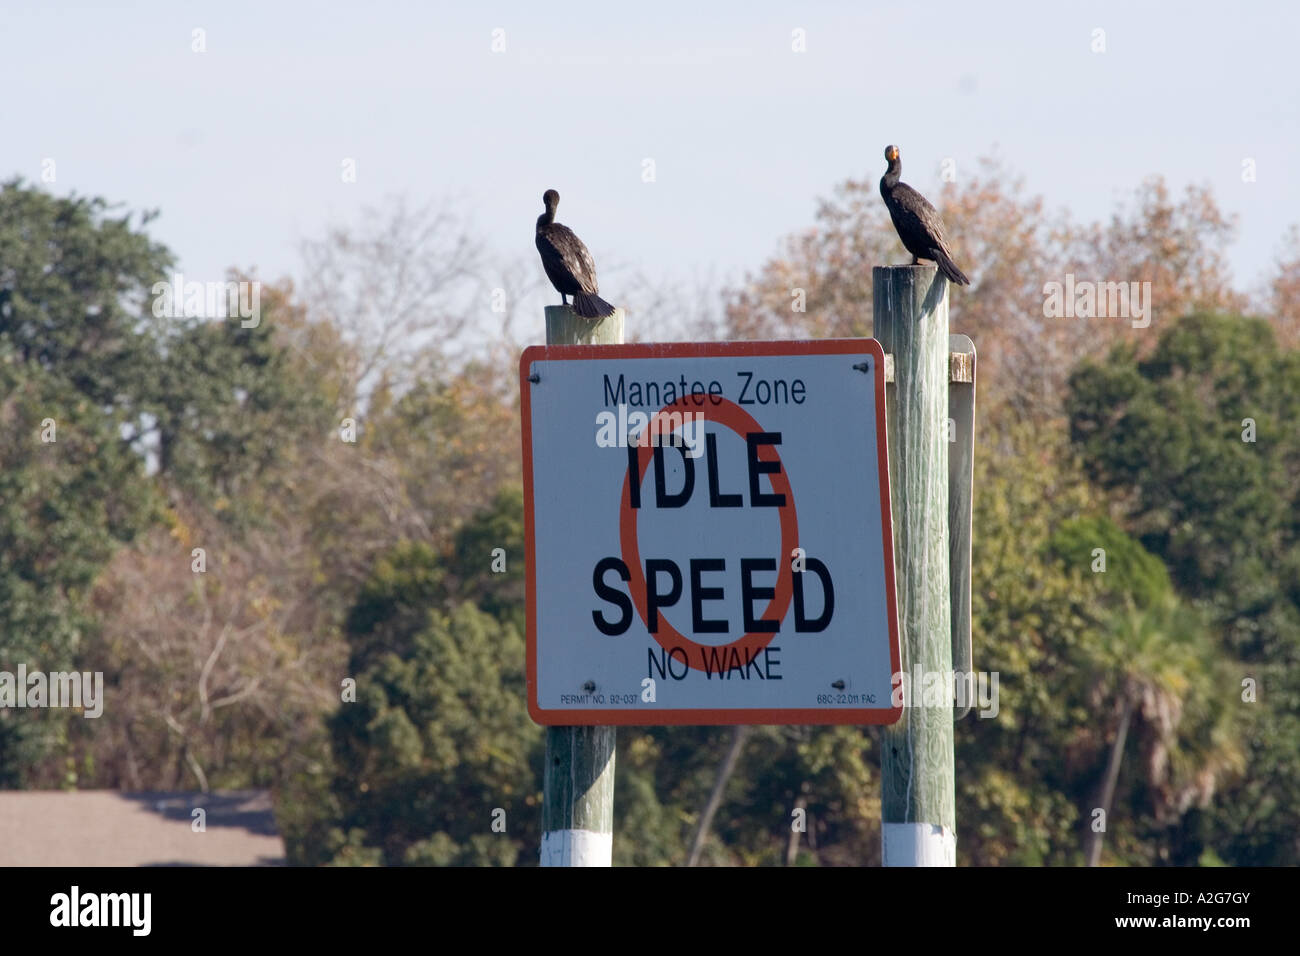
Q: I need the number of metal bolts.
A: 4